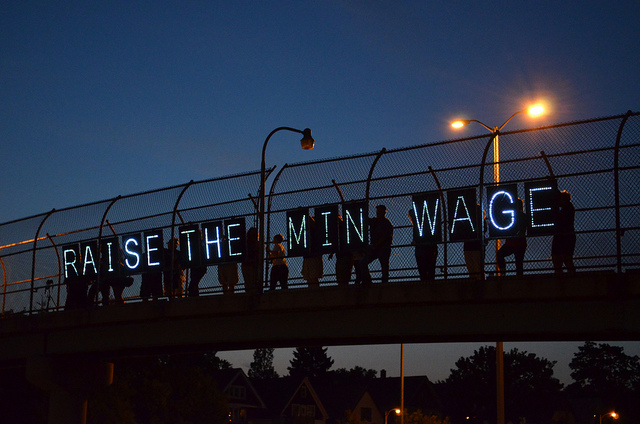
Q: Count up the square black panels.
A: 15